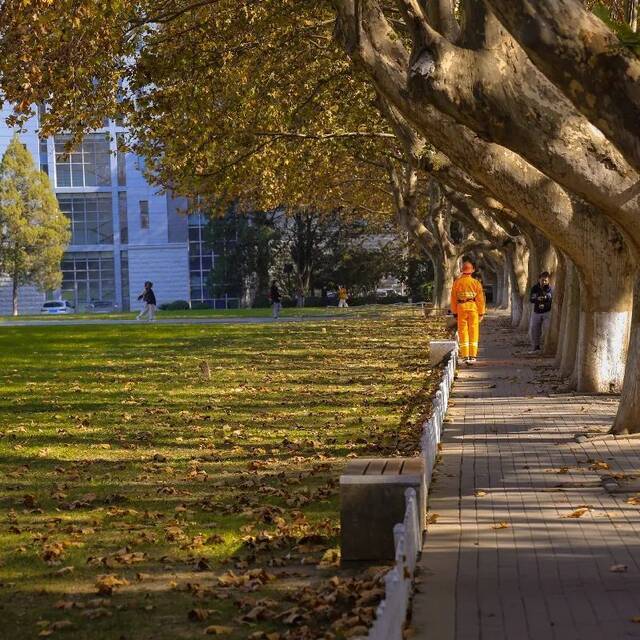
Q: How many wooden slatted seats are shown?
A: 2